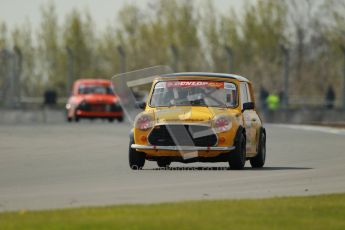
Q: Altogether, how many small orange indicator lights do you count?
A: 2